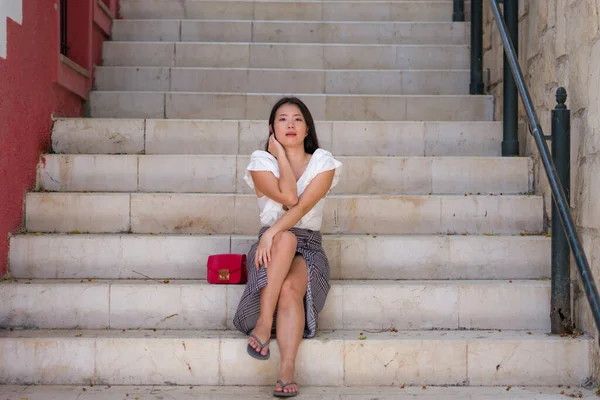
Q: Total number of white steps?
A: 11